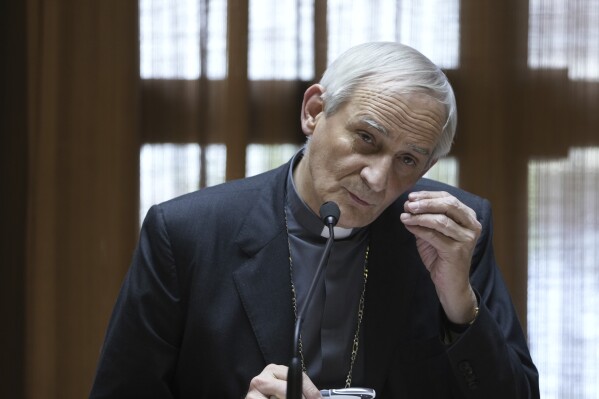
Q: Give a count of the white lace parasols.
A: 0